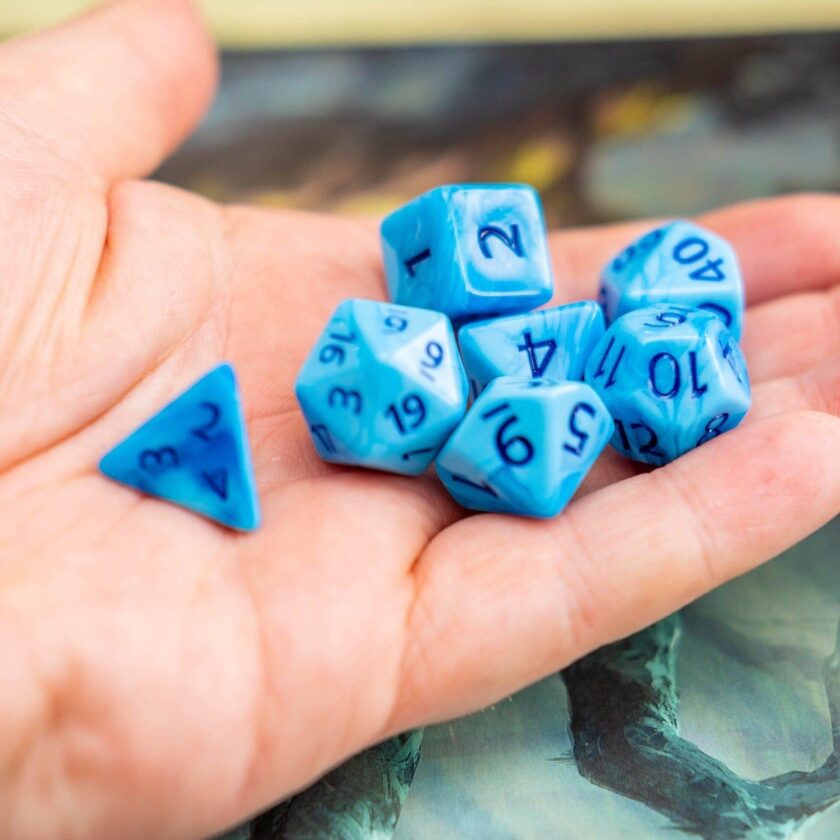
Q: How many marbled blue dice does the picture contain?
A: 7